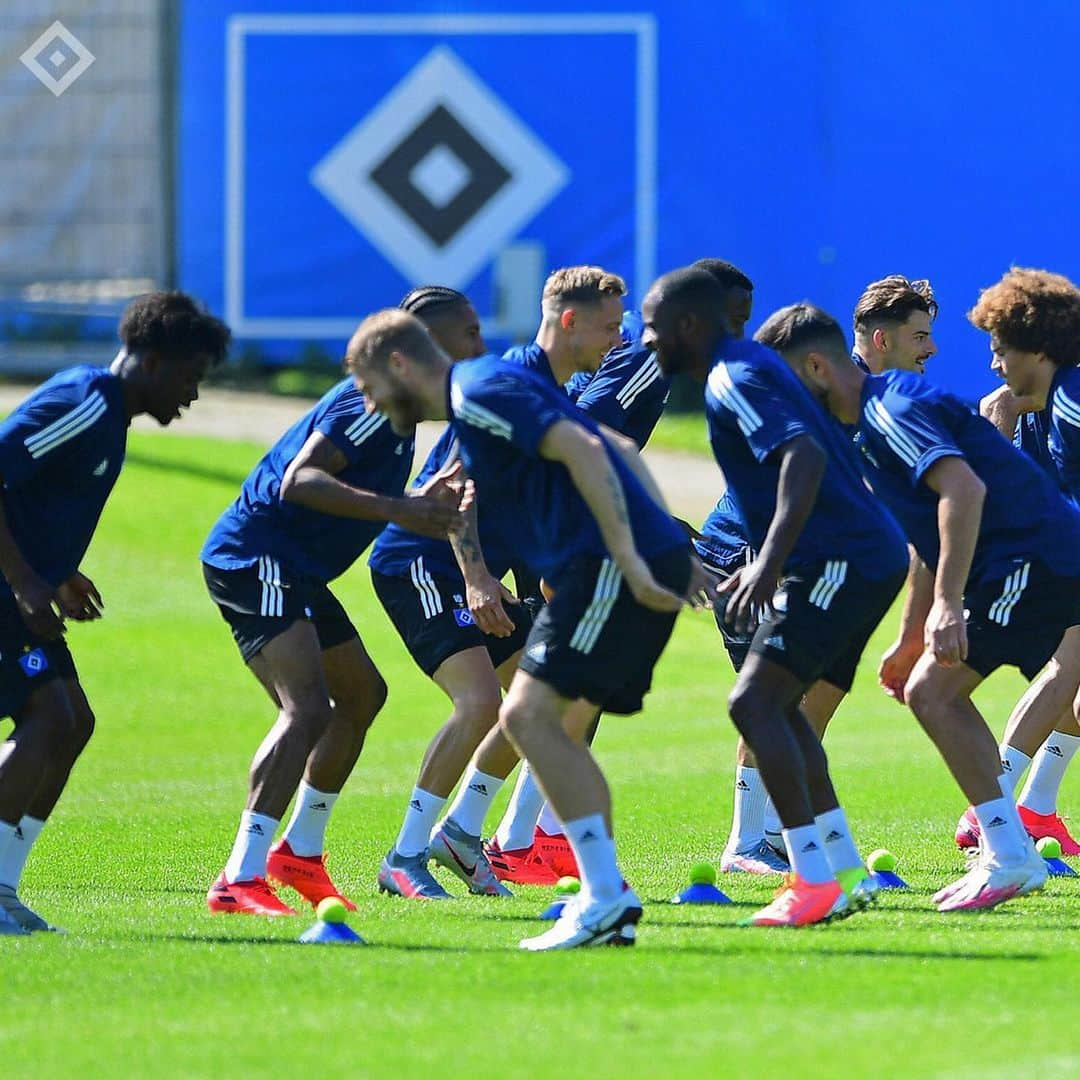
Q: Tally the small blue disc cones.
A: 5